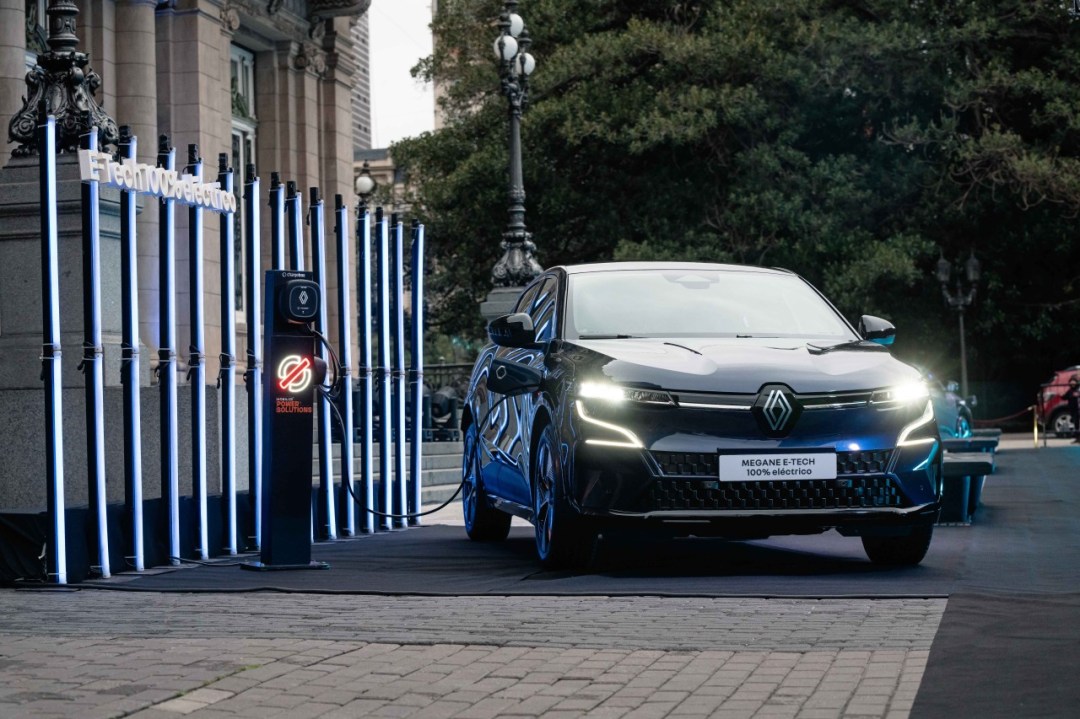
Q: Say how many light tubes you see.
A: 15